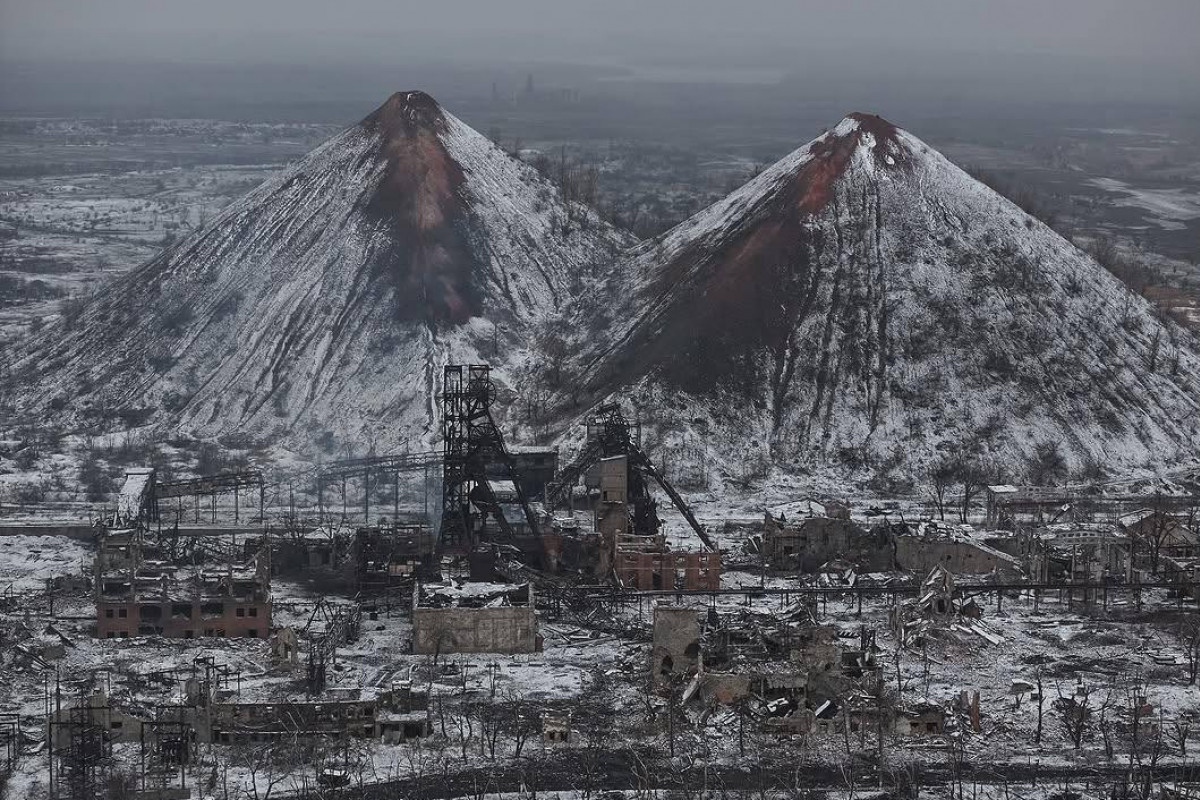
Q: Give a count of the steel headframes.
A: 2